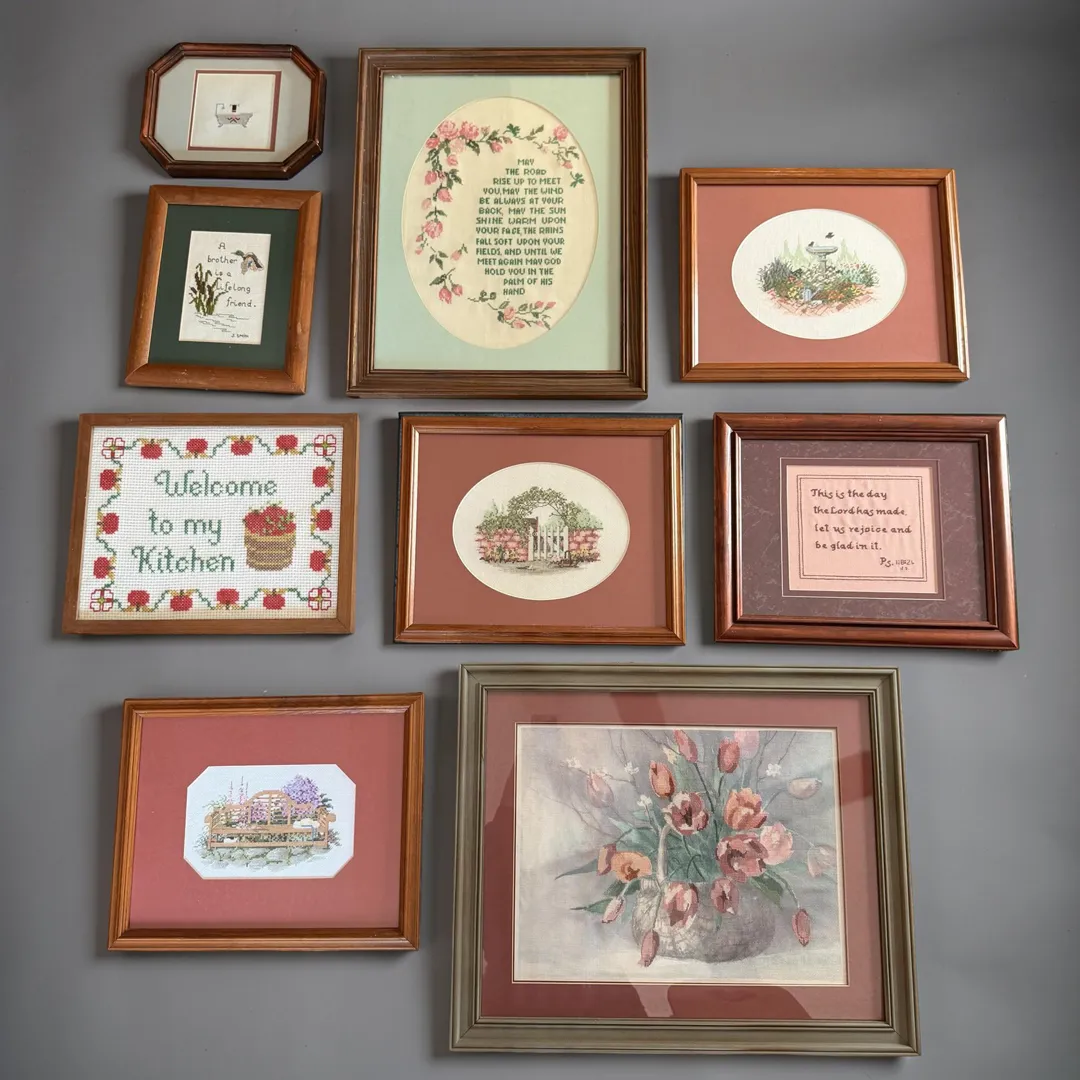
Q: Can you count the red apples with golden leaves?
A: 14